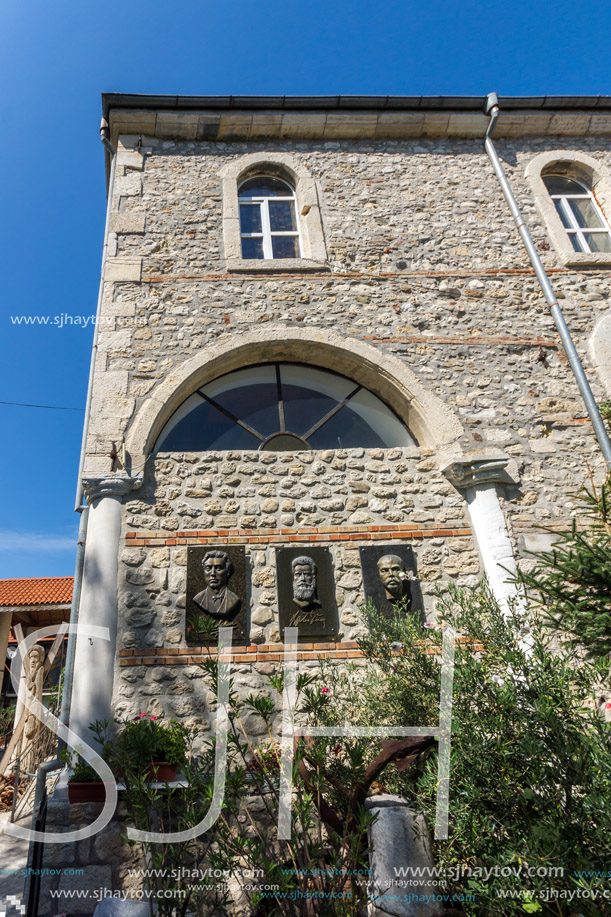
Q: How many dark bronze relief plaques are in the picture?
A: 3